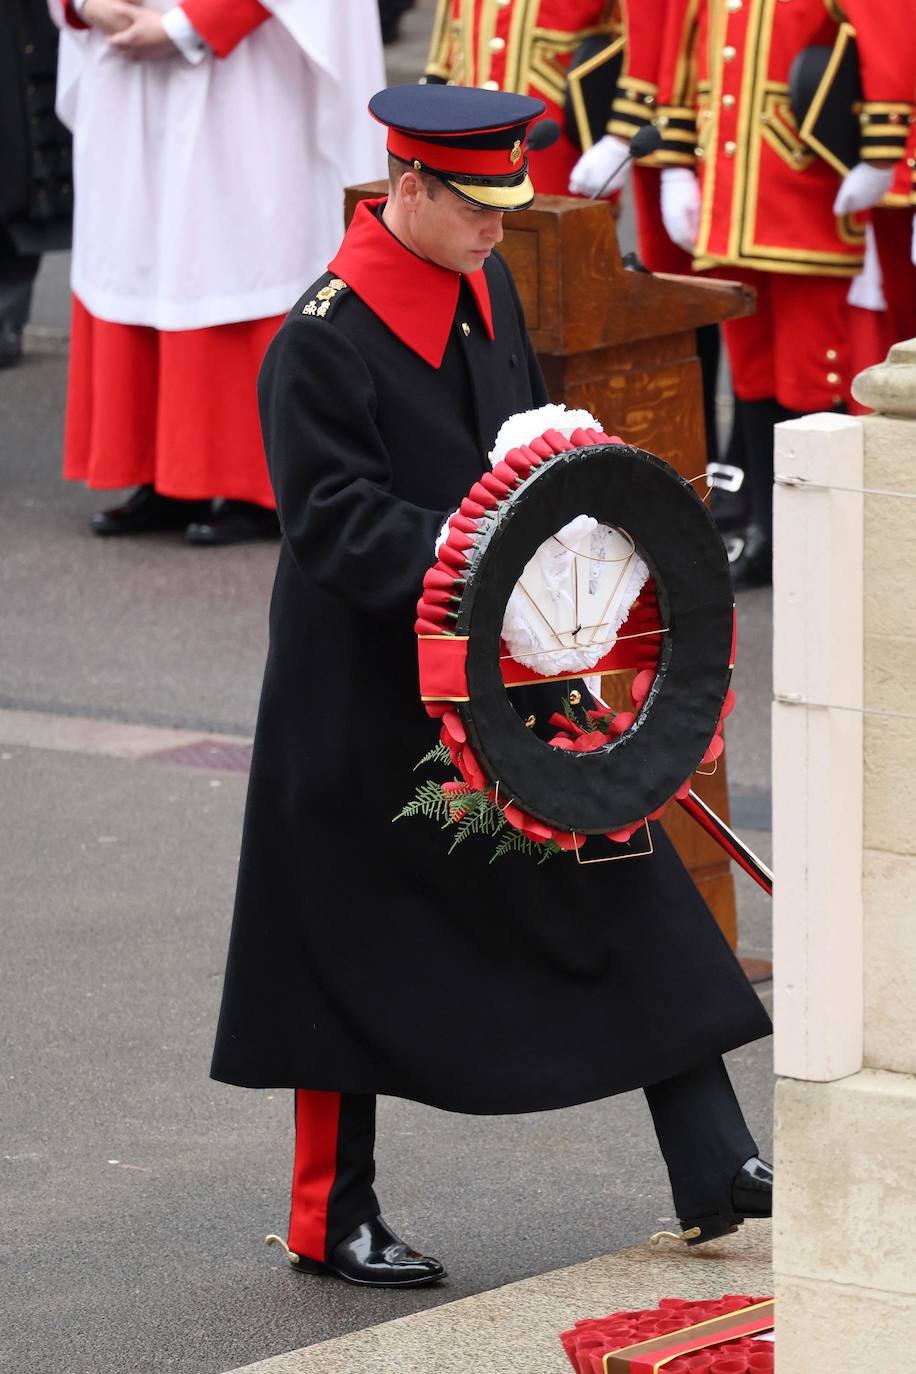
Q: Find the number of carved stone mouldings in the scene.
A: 1